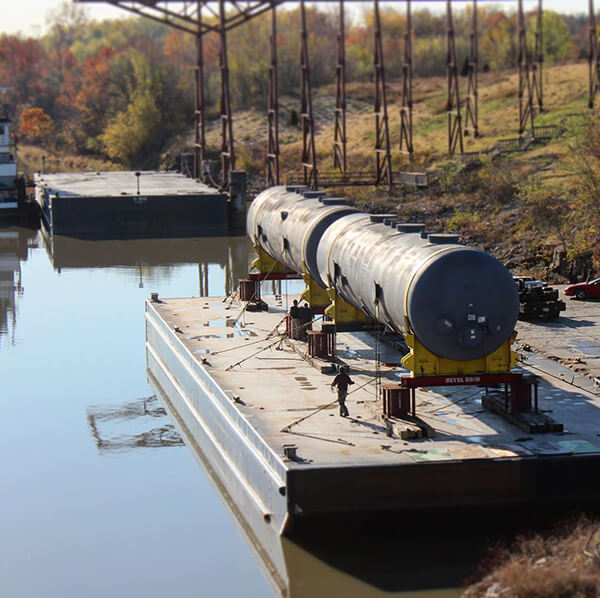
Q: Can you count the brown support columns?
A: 12